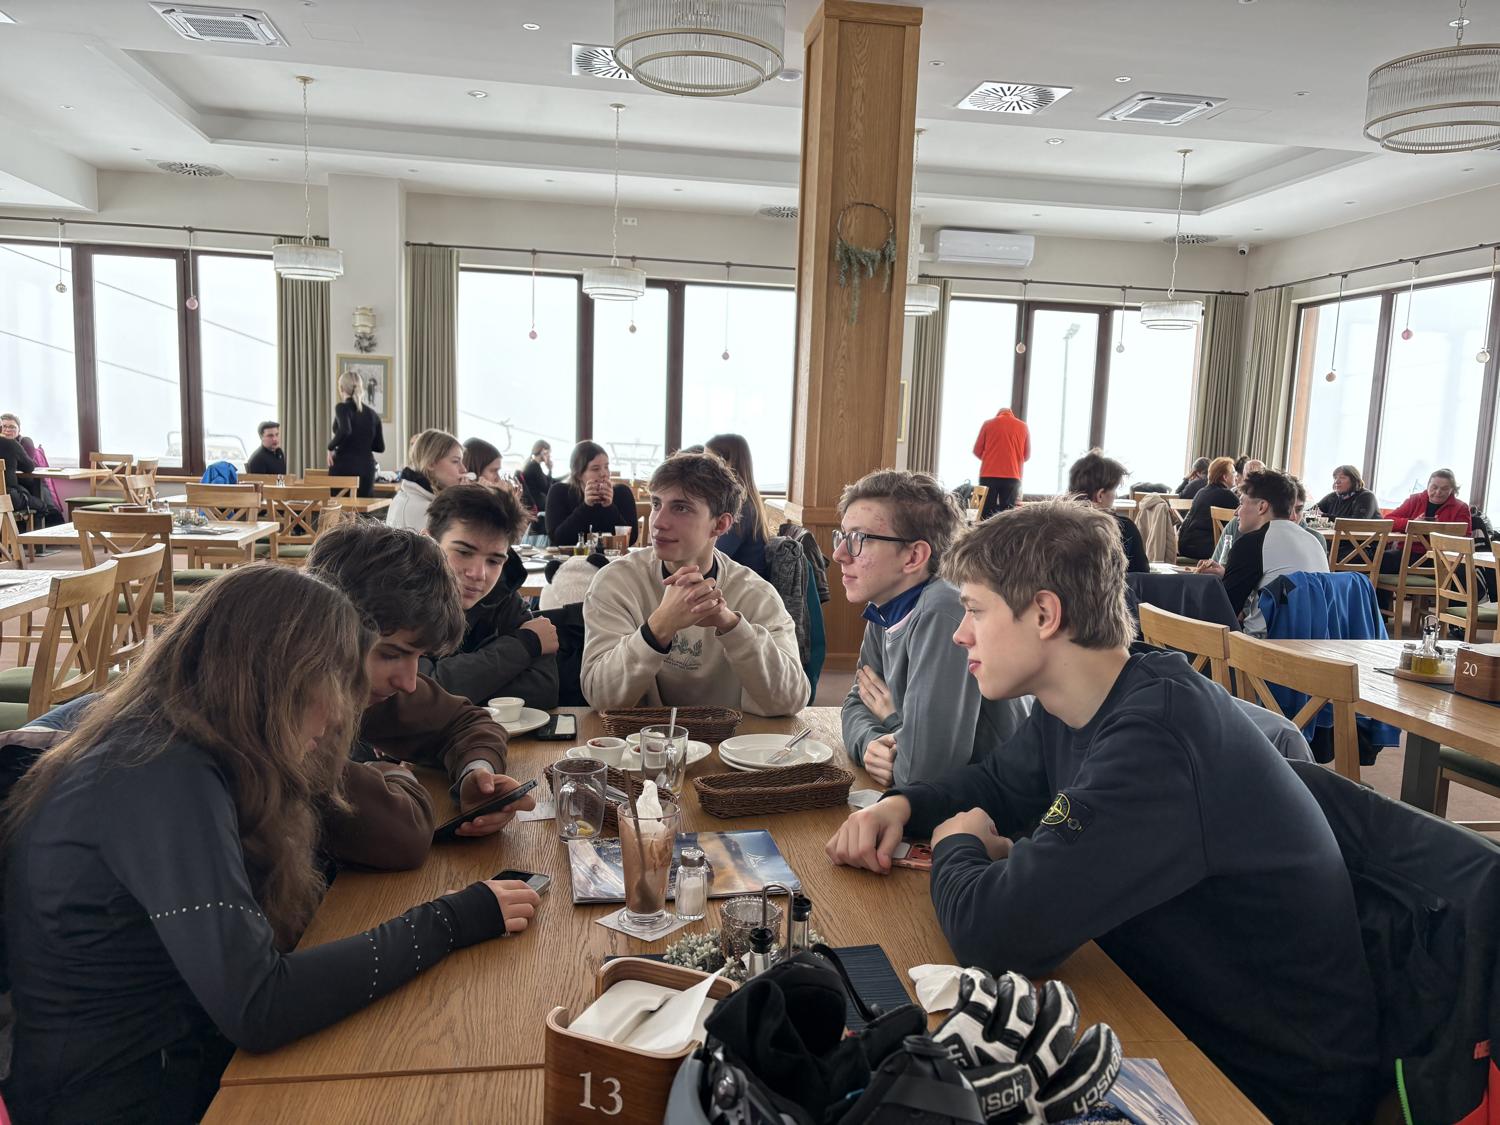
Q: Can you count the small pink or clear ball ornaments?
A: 10